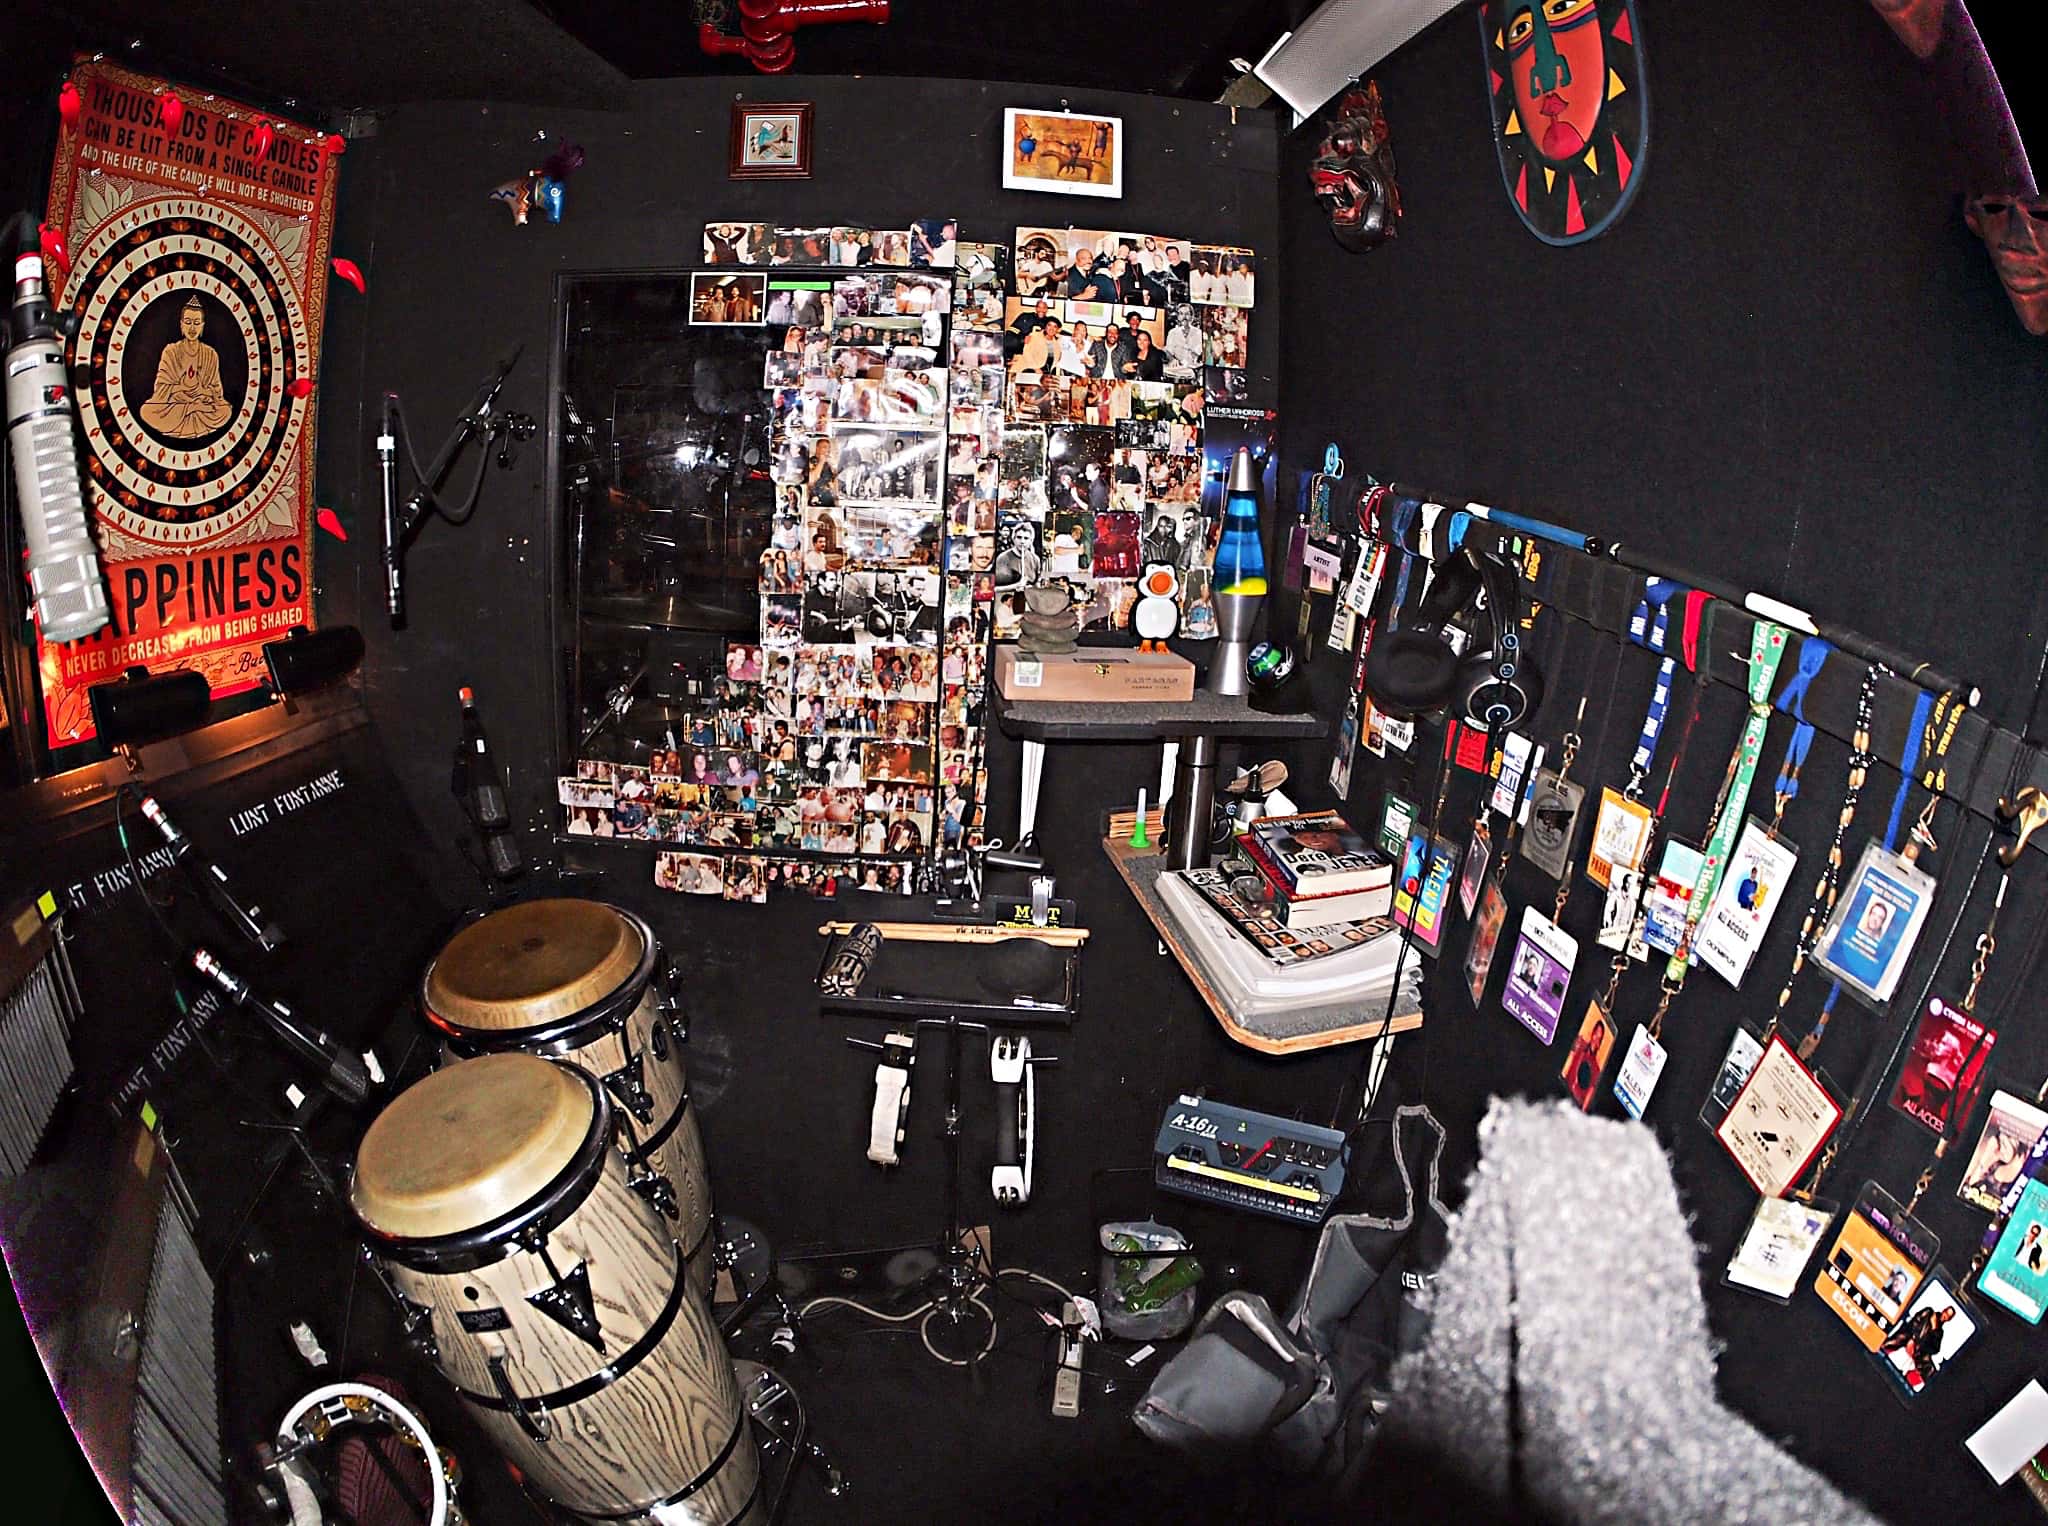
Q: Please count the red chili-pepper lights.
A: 8